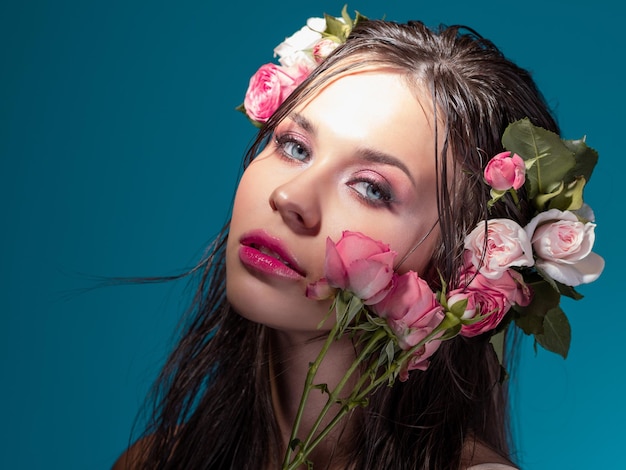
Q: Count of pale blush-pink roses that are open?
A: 2